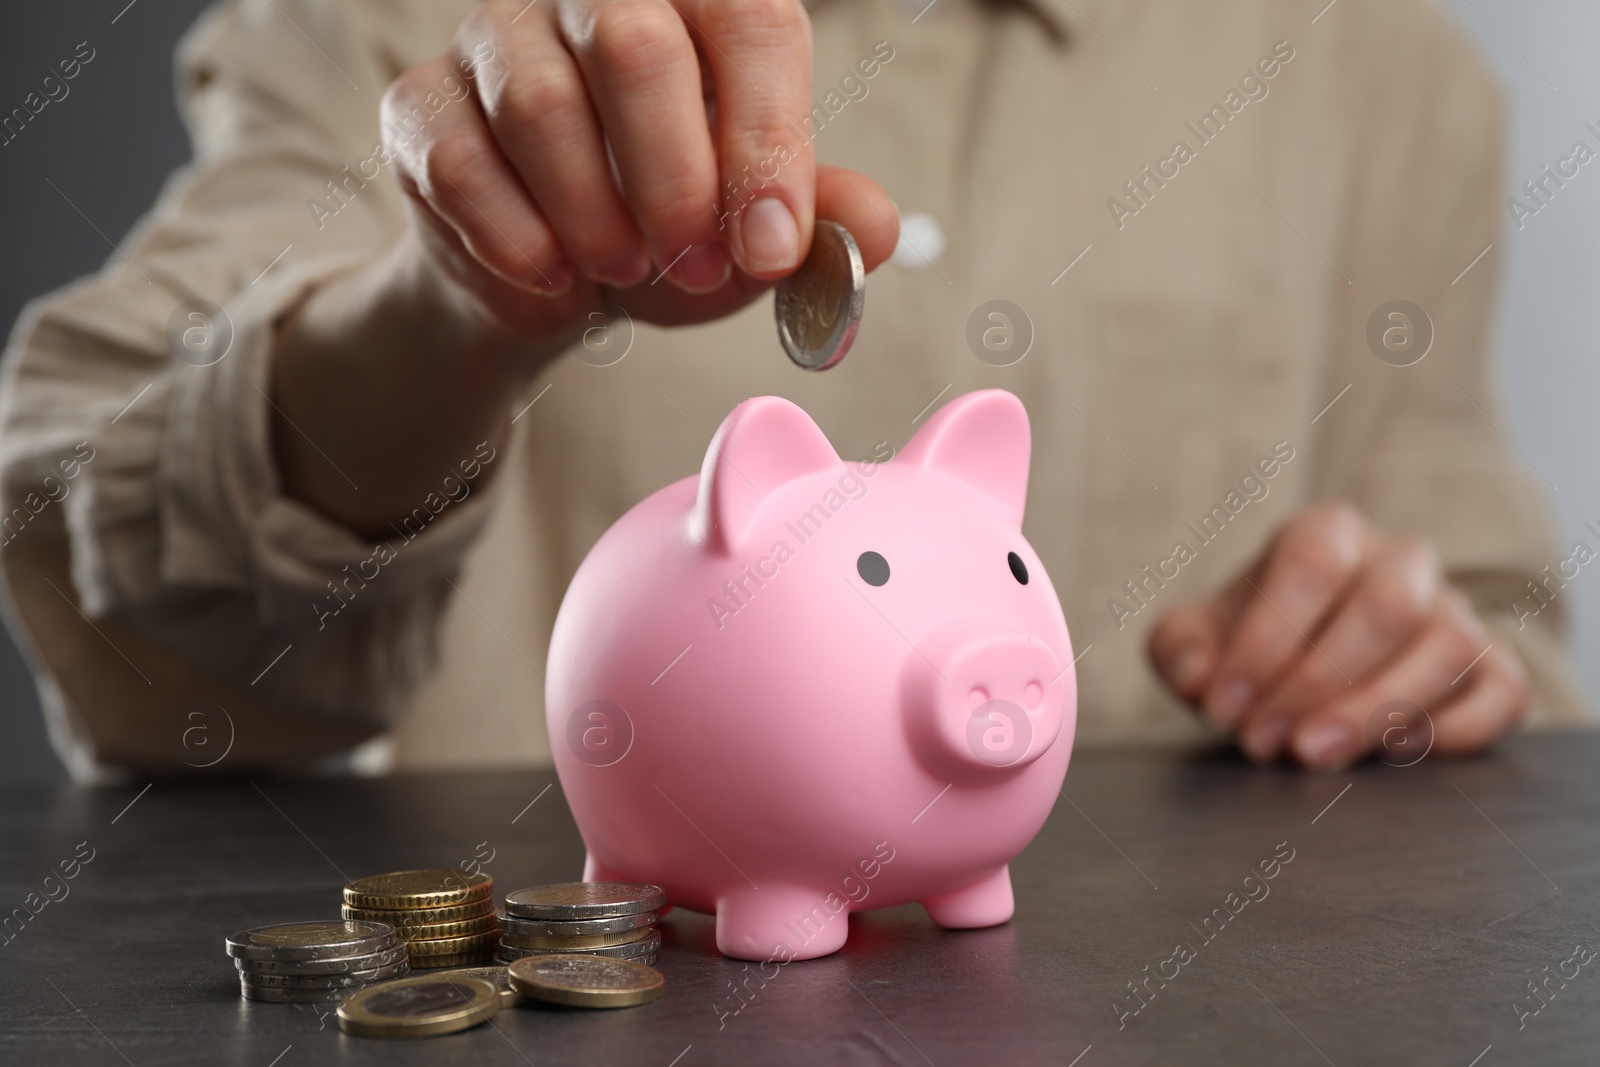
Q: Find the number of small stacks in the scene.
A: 3